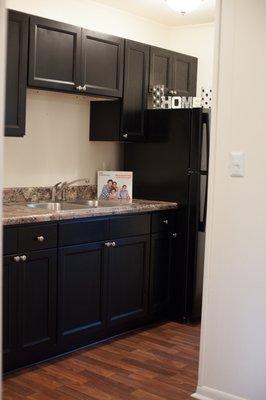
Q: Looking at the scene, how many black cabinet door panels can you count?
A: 11